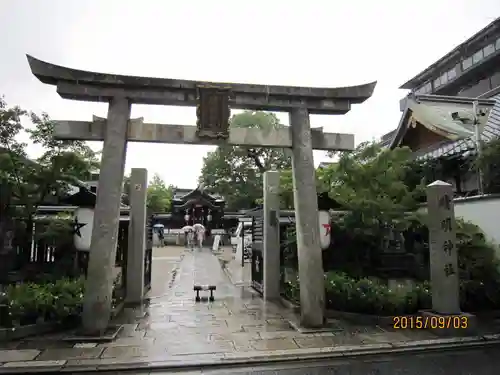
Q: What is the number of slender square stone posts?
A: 3